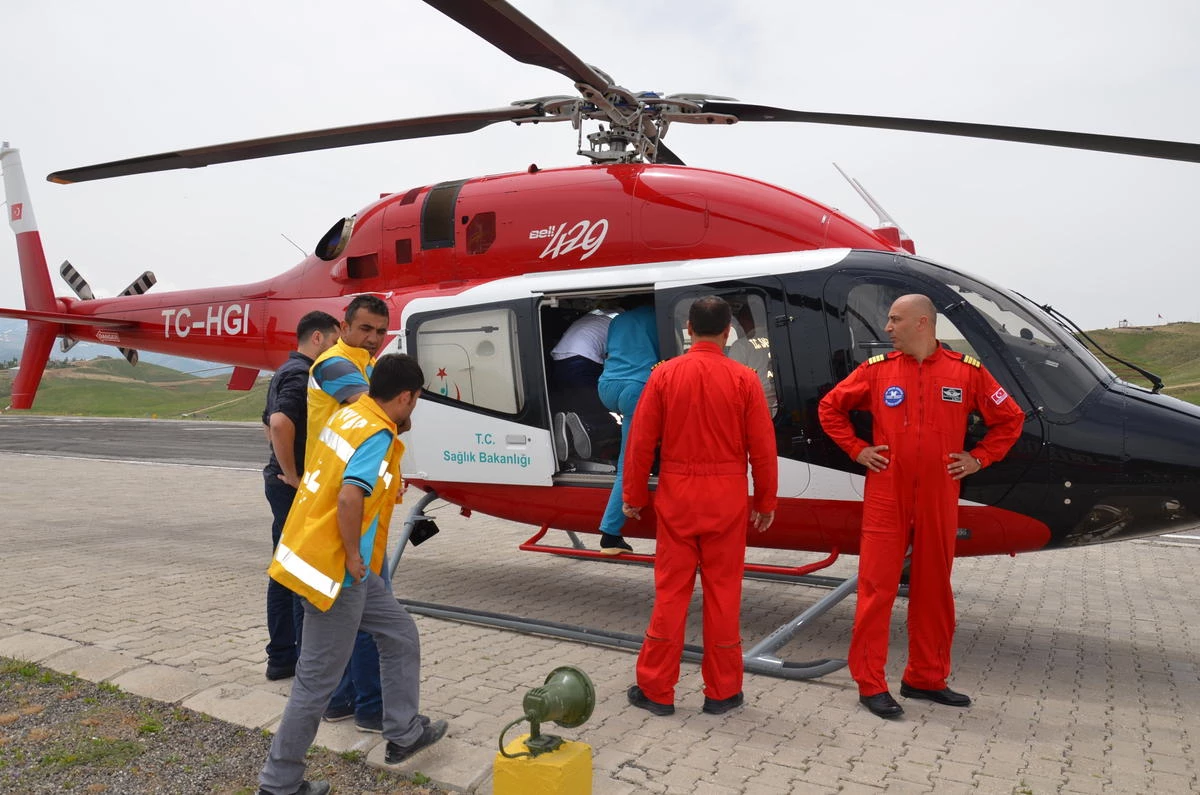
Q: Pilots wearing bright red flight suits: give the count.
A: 2